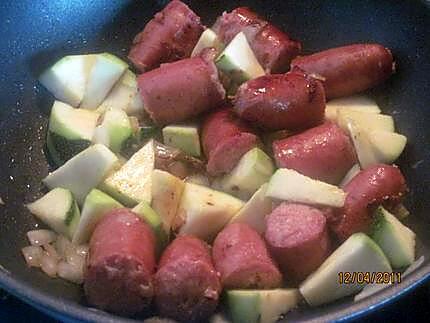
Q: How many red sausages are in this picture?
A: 12